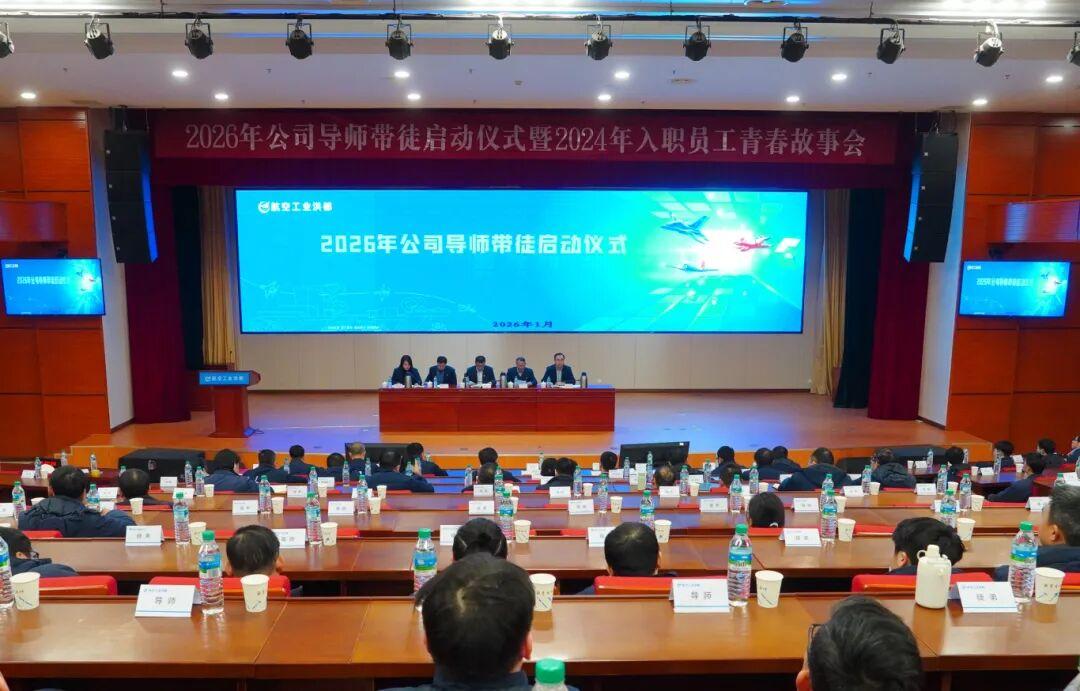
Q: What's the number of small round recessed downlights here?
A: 11